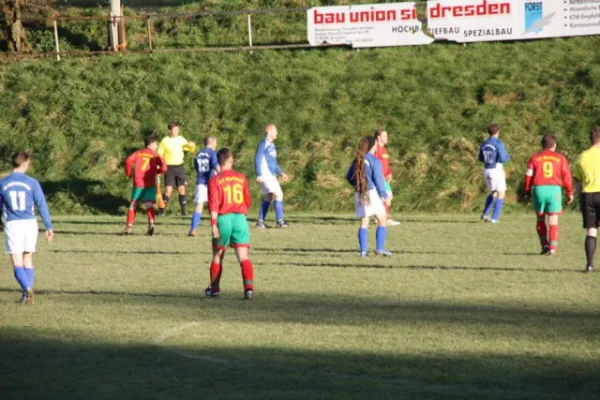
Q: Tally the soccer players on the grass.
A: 9